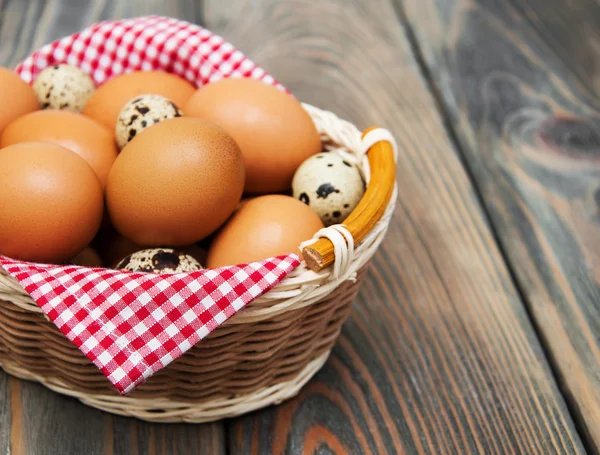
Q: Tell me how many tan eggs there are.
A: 7